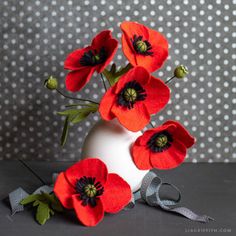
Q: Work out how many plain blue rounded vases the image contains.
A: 0